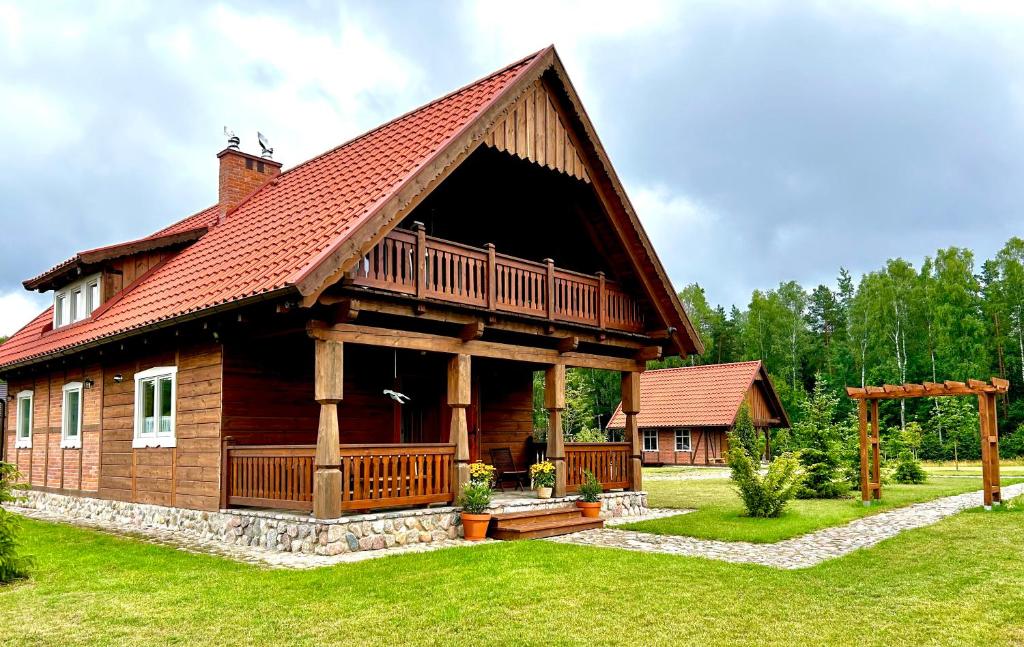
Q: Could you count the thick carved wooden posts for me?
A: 4